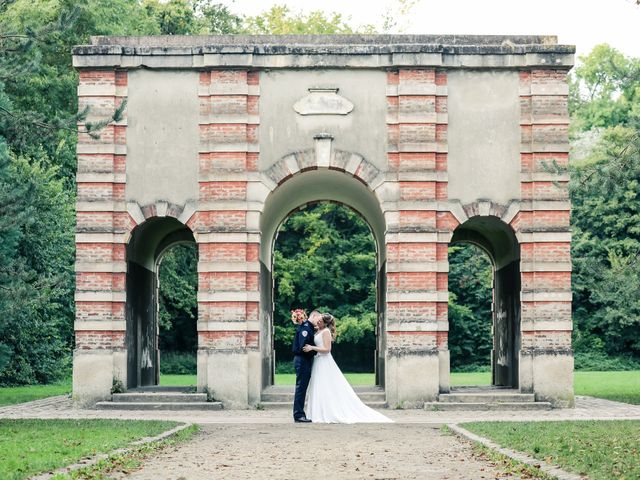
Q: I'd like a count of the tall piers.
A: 4